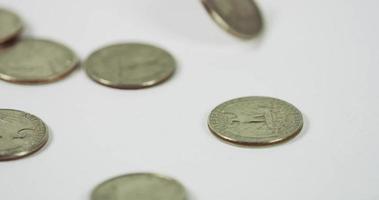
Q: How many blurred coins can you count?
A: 5